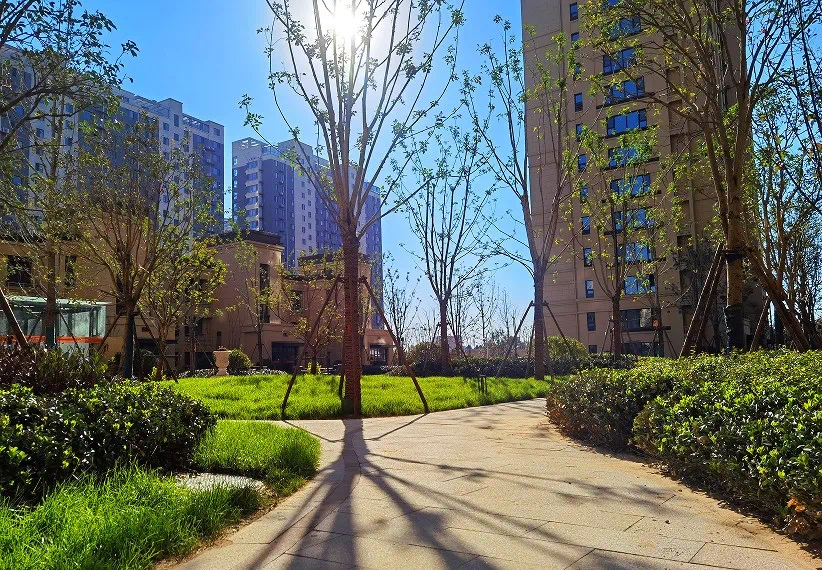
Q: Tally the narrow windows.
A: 12